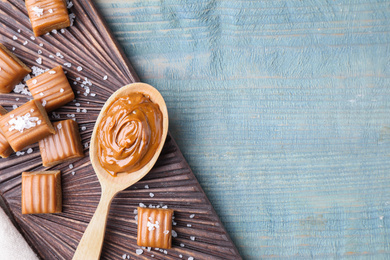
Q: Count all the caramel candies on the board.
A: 8